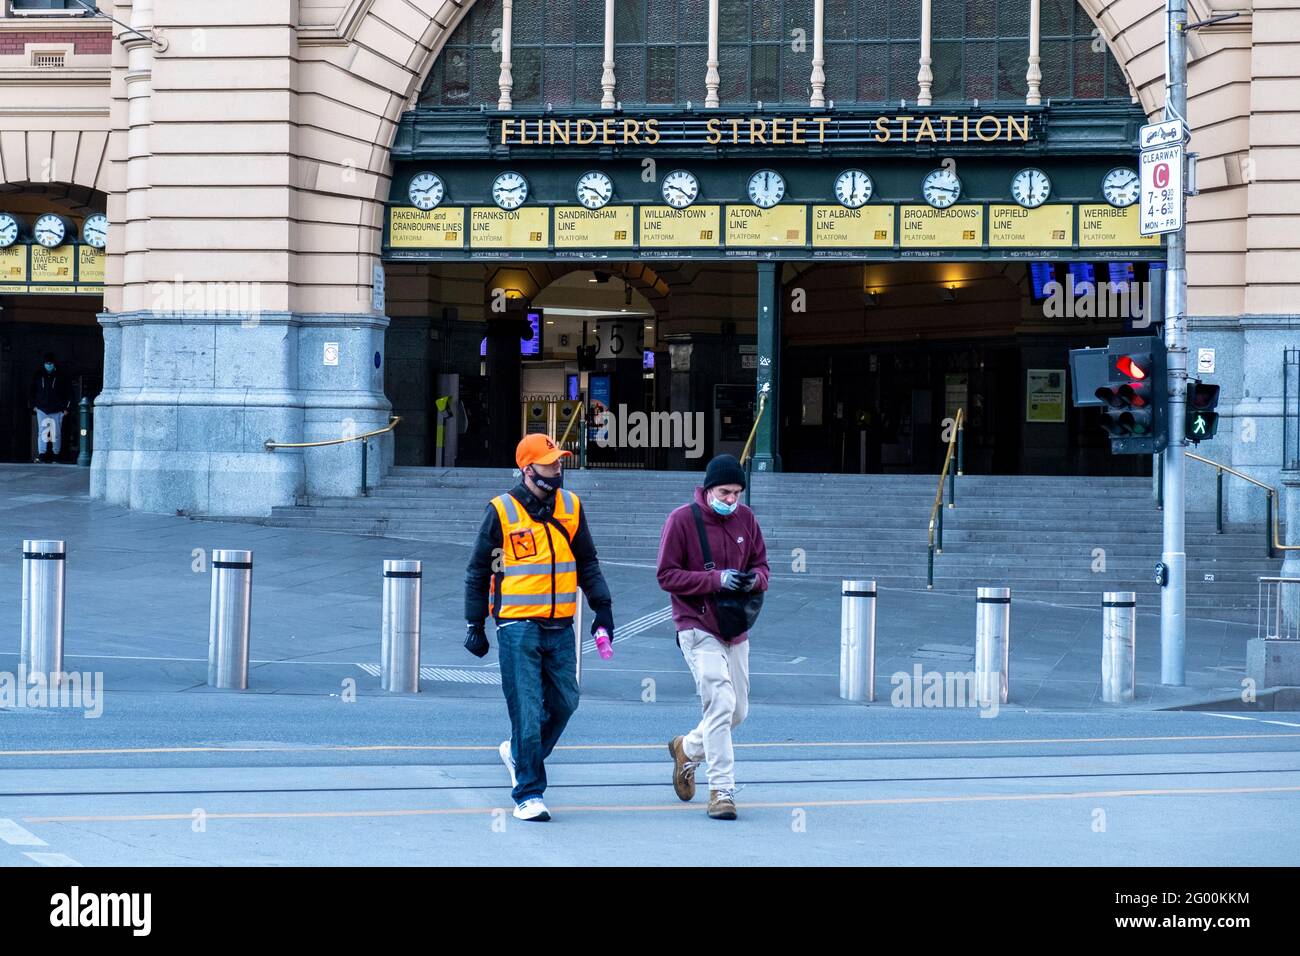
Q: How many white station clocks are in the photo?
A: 12